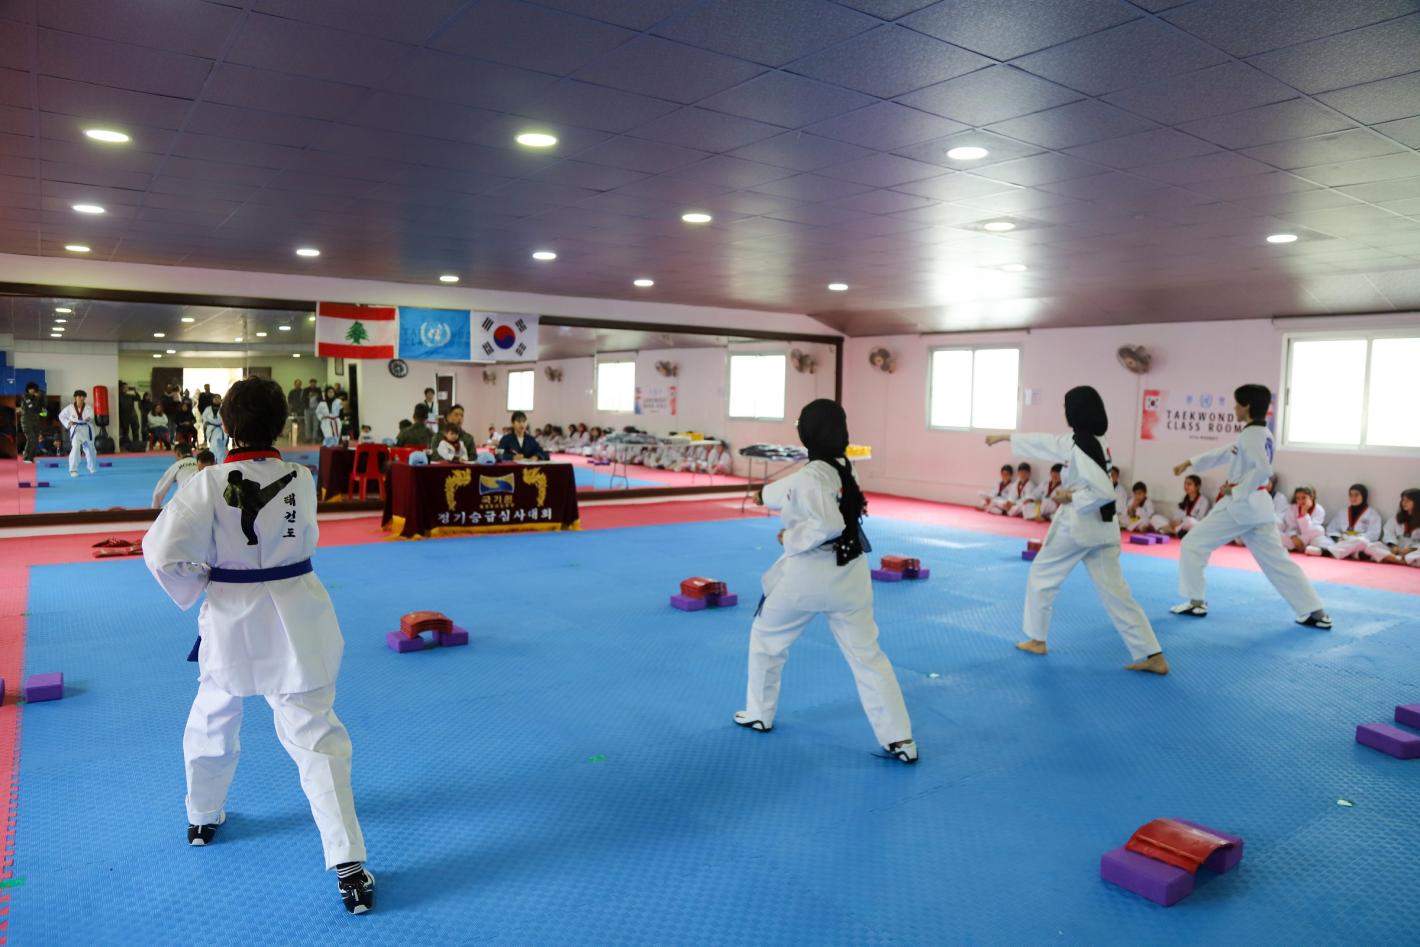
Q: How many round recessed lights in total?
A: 14